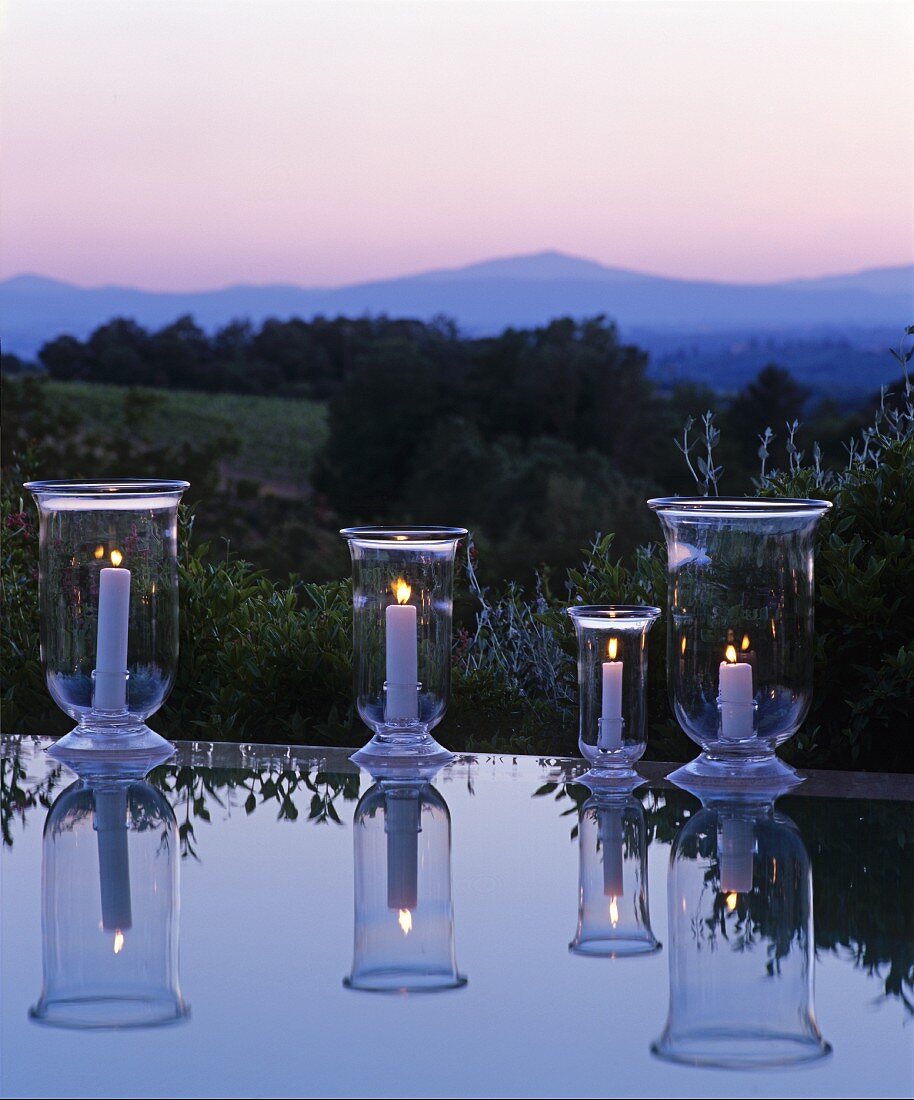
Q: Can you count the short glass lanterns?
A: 1